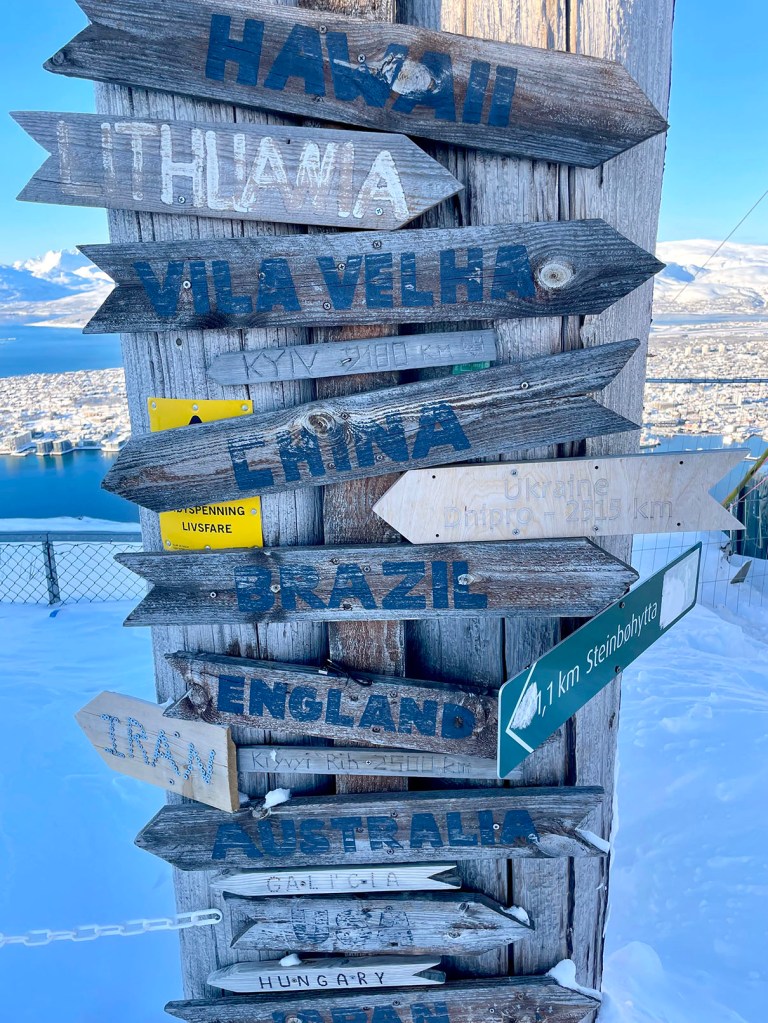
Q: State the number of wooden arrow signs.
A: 15